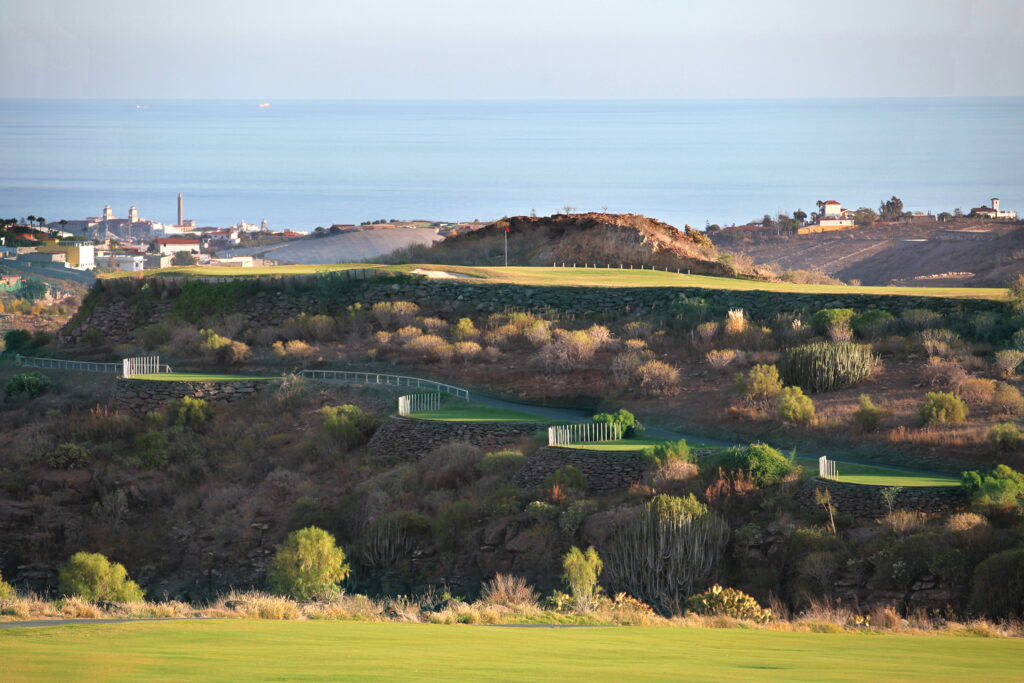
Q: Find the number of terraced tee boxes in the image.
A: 4